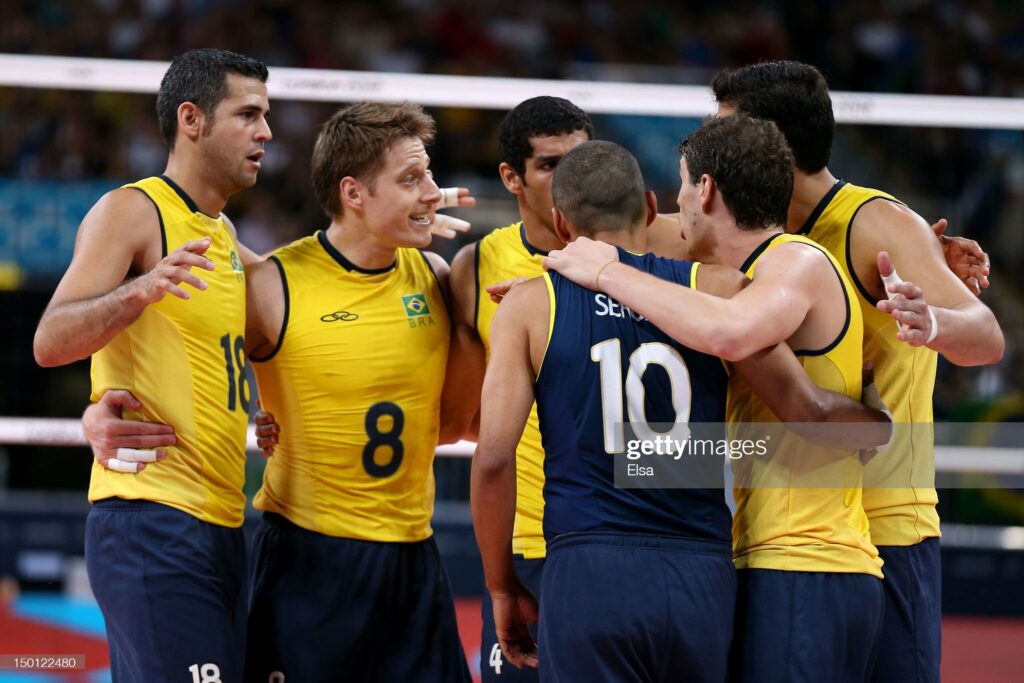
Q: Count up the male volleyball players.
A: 6